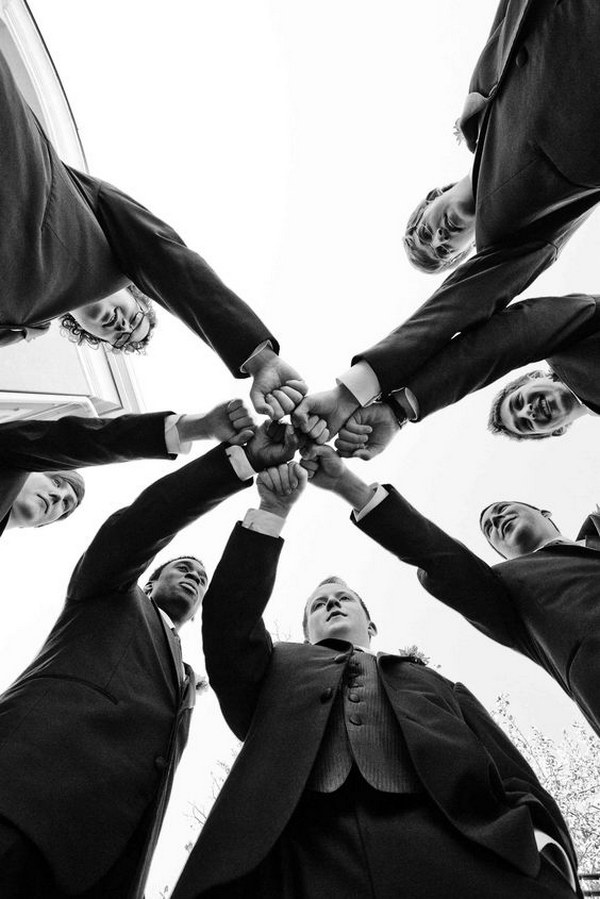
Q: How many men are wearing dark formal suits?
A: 7